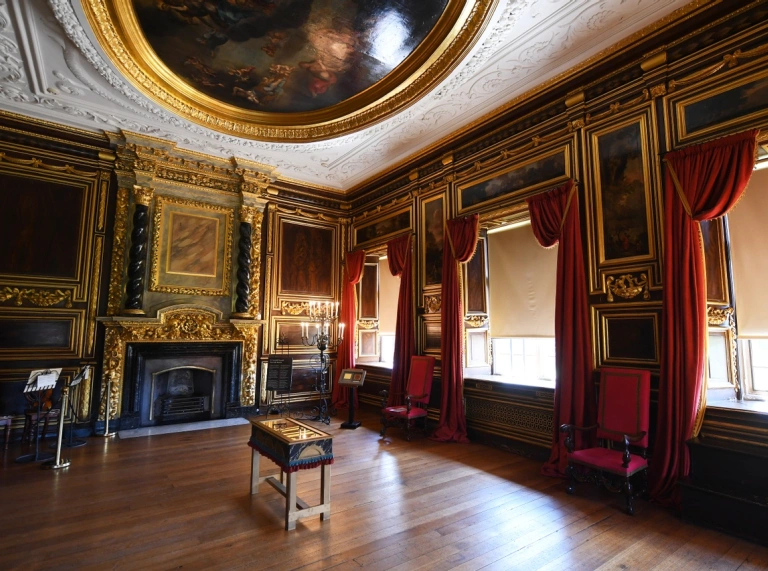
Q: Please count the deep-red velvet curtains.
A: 5